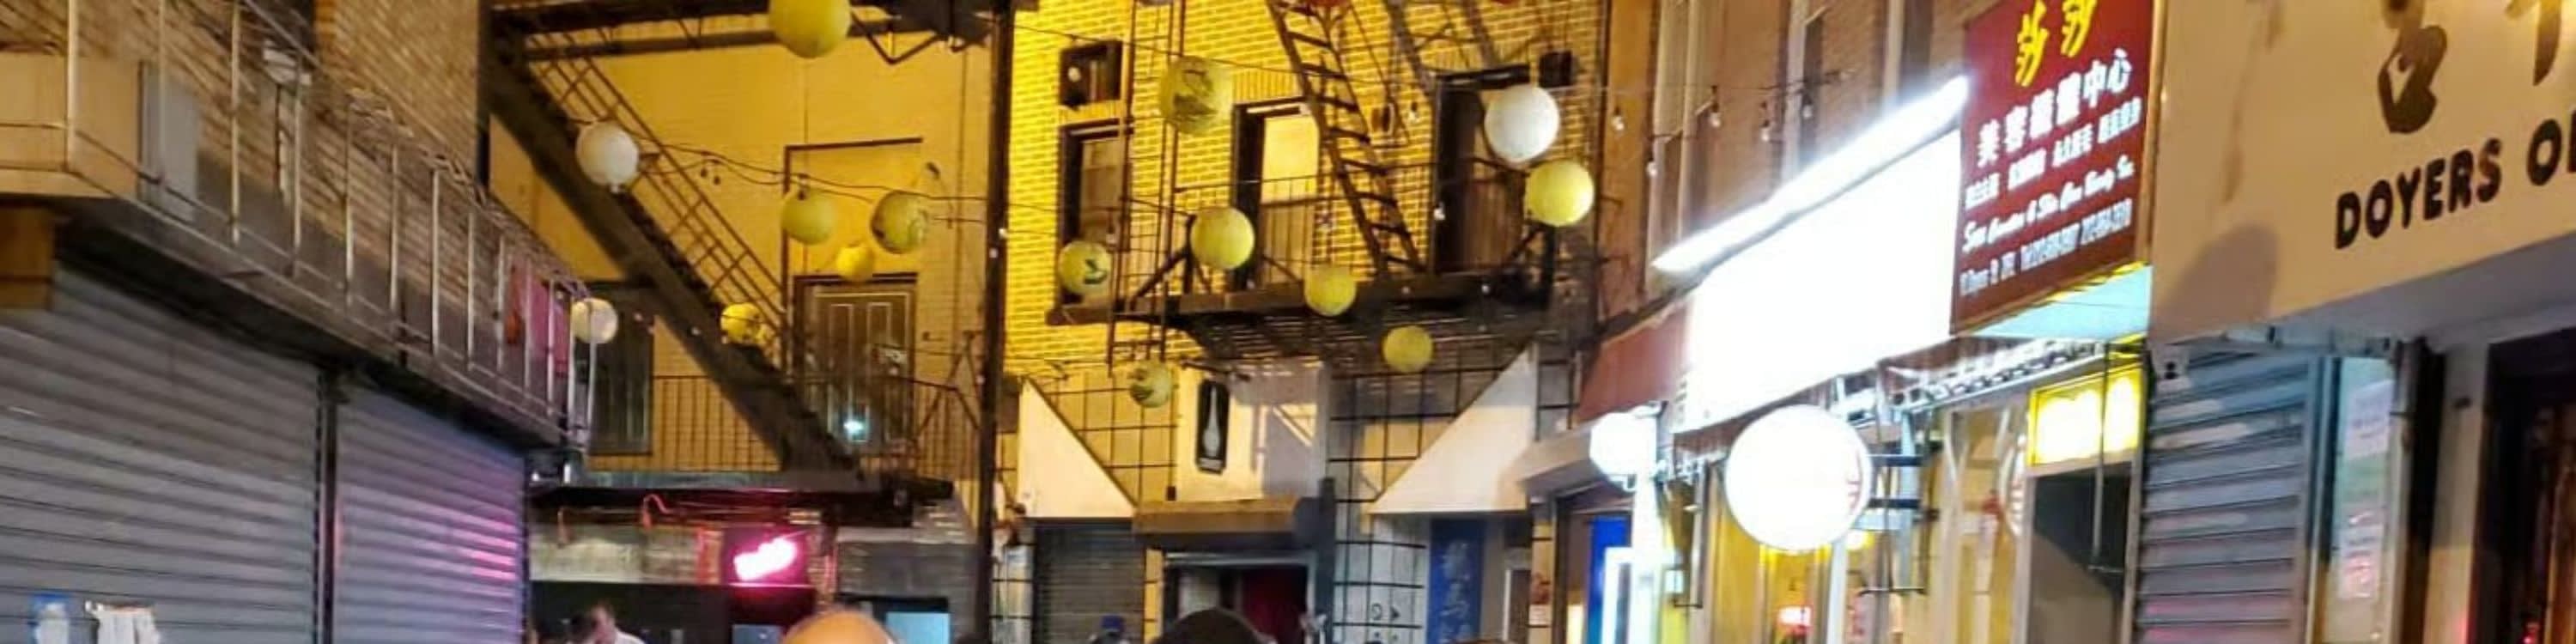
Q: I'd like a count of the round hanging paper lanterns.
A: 15